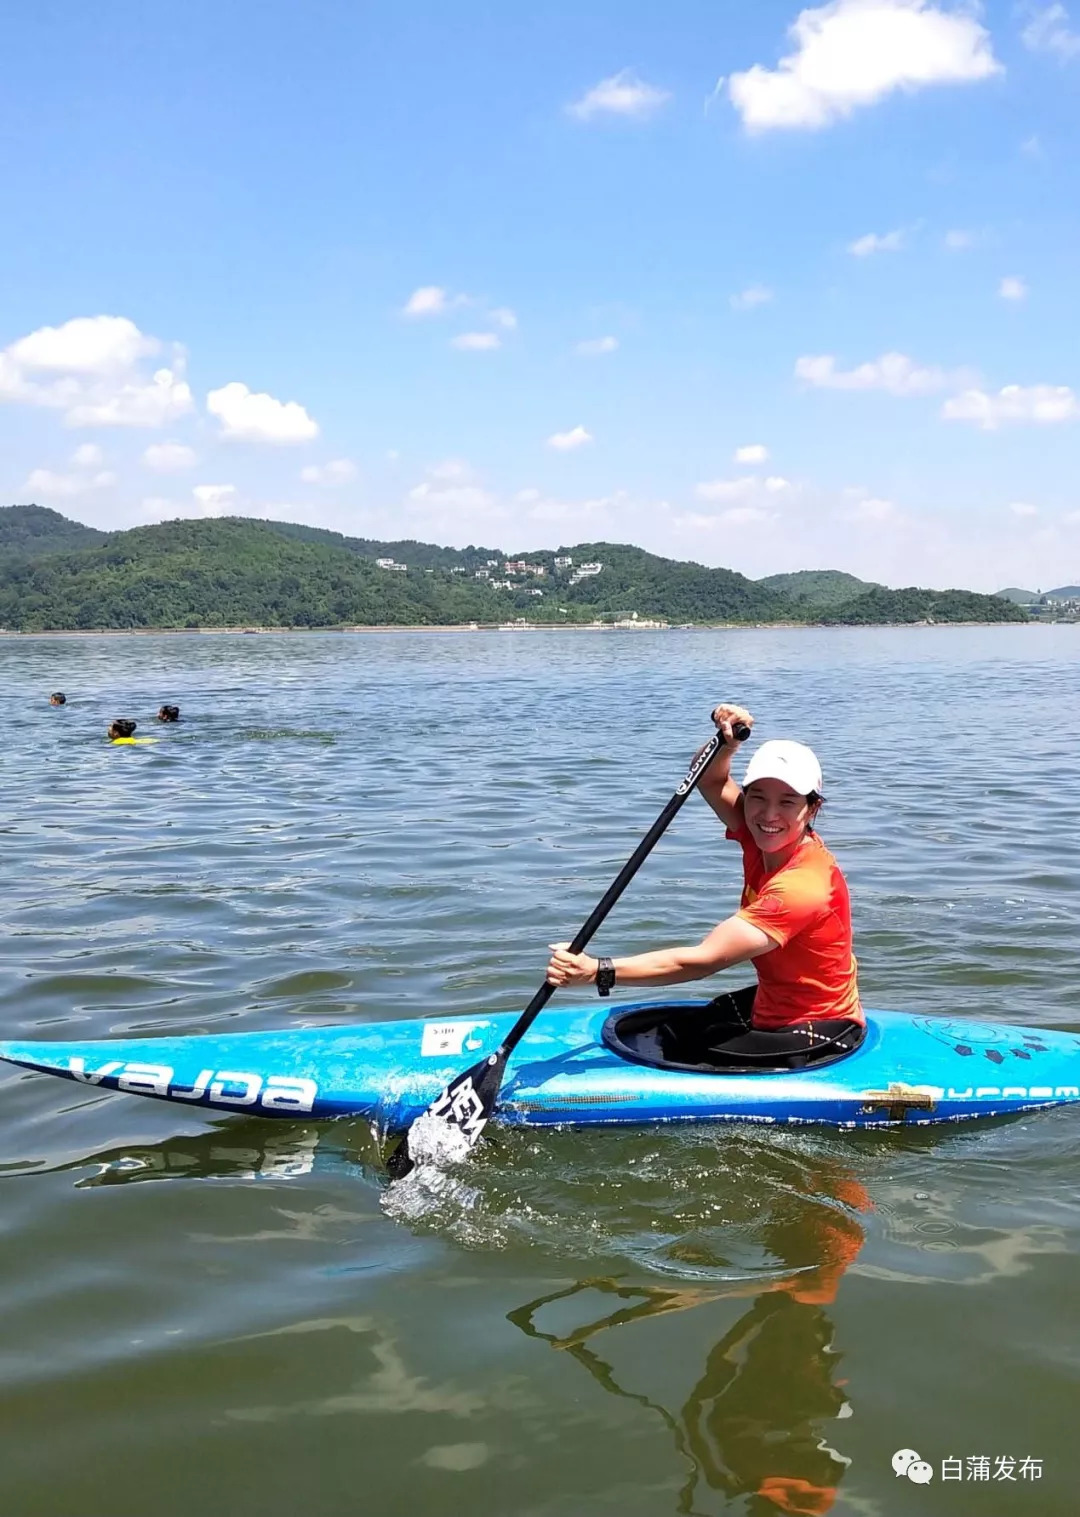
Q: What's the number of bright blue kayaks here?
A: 1